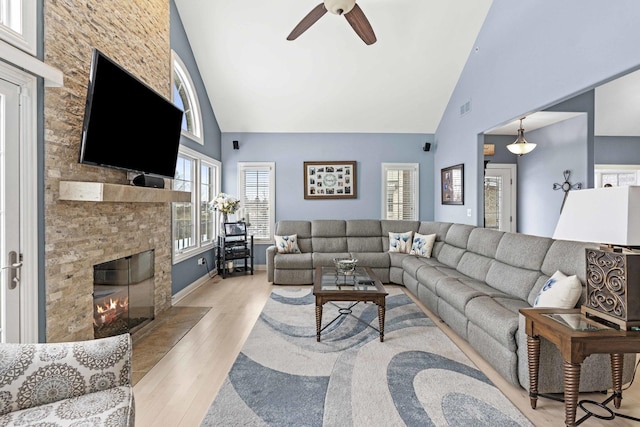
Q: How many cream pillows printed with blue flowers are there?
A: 4